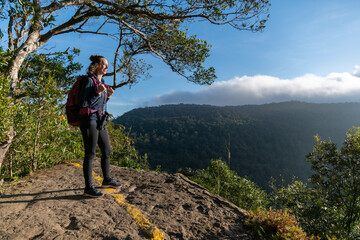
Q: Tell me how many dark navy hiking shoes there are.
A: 2